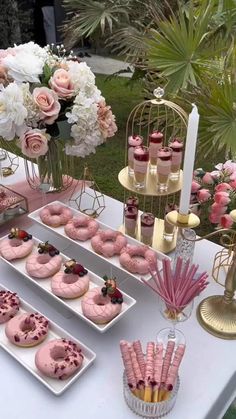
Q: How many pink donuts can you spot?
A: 11